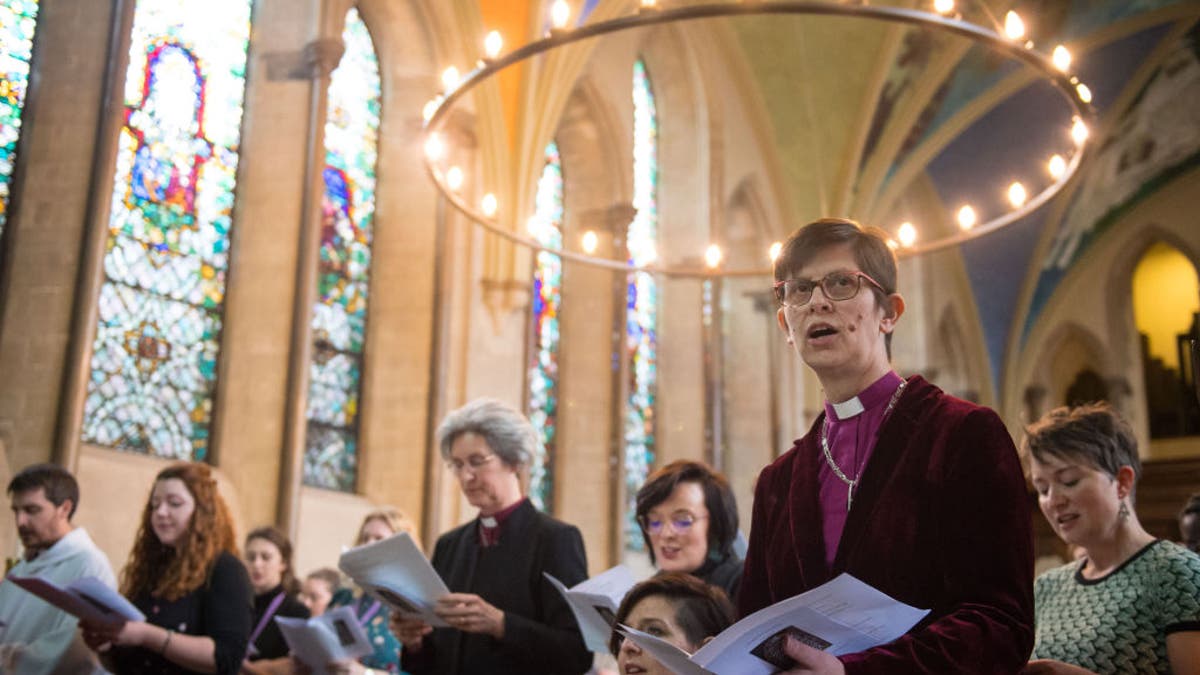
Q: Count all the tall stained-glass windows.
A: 5